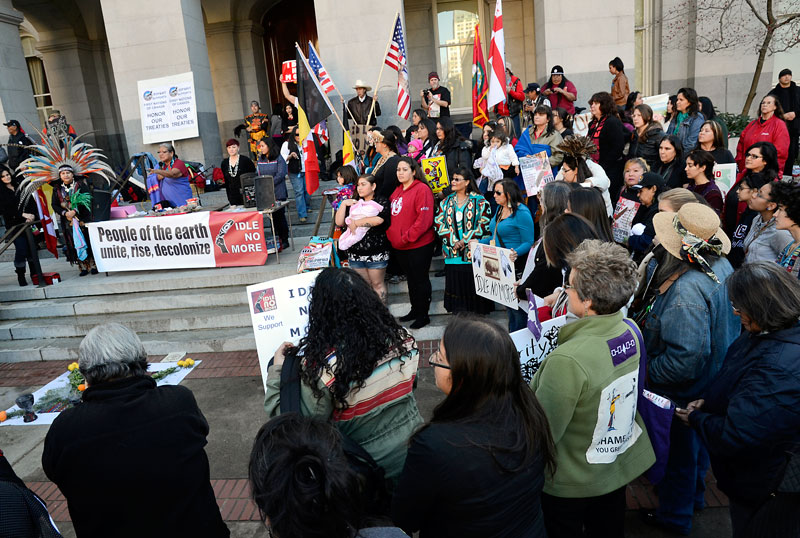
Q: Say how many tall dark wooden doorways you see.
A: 1